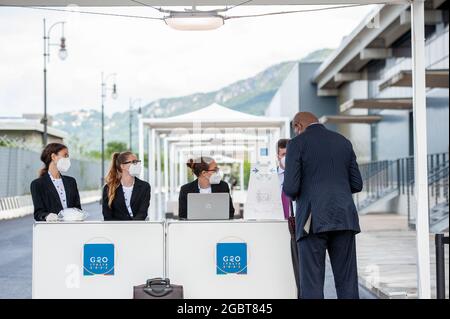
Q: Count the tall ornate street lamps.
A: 3